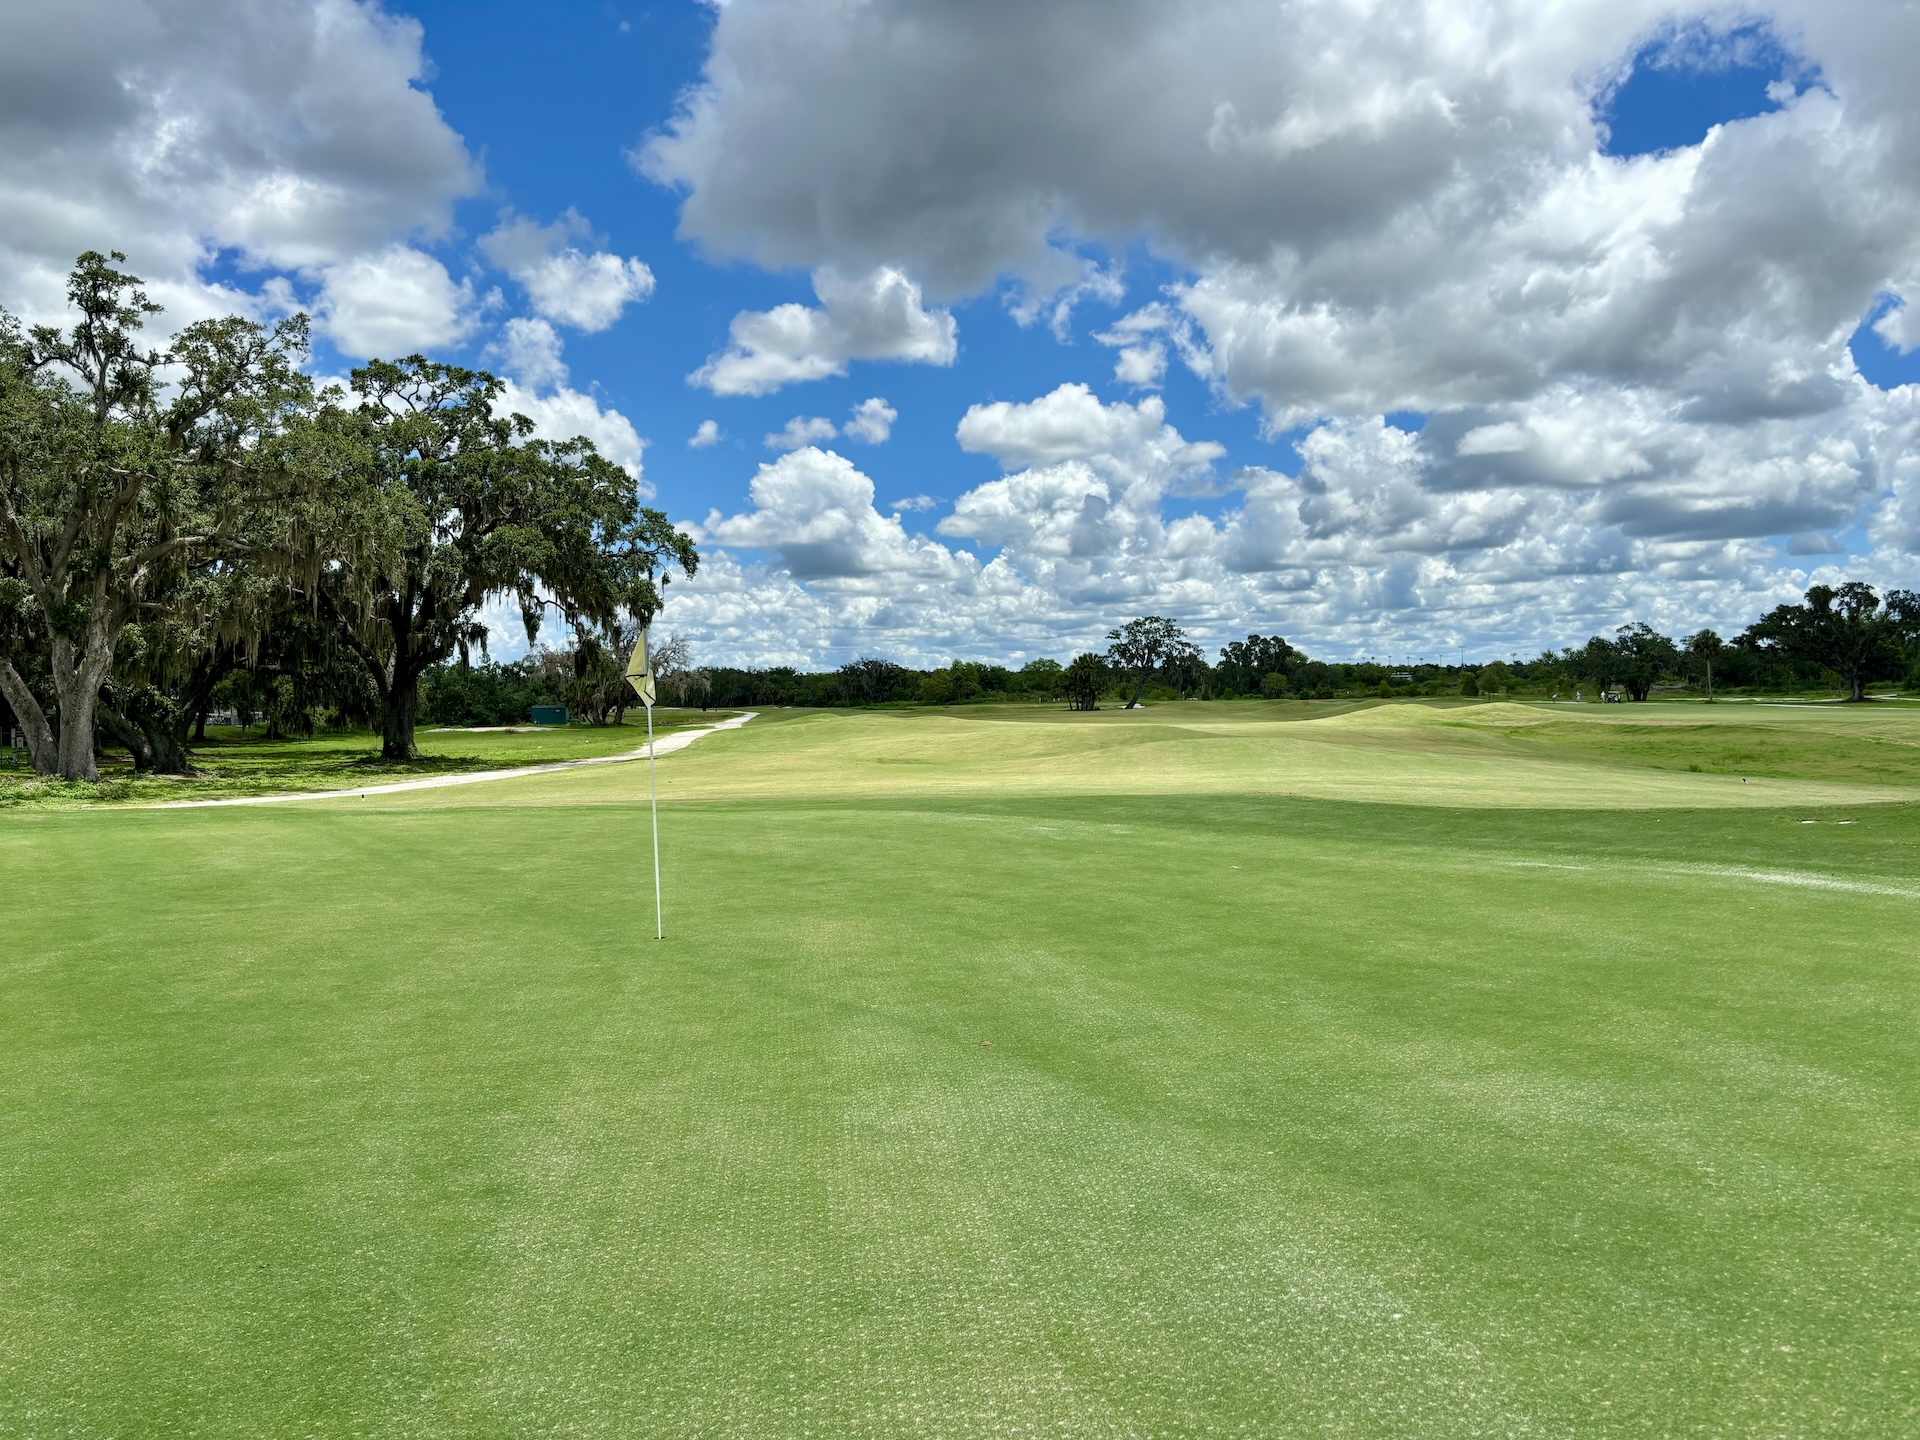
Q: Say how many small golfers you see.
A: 3